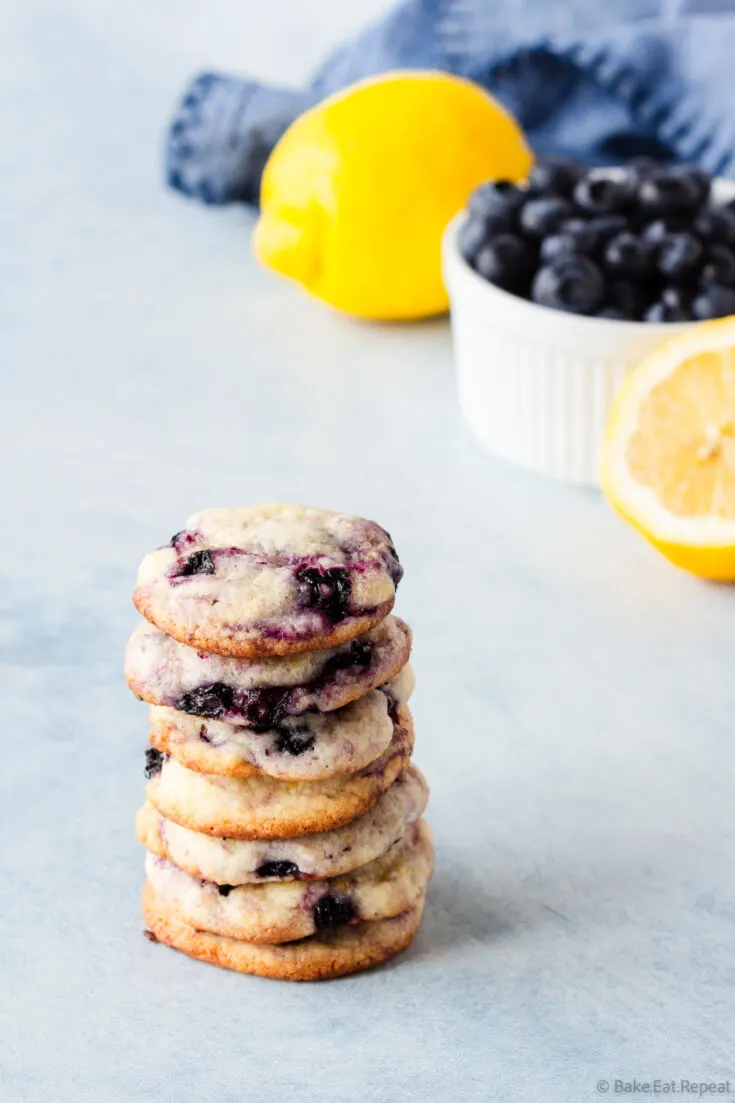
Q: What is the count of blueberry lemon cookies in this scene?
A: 7